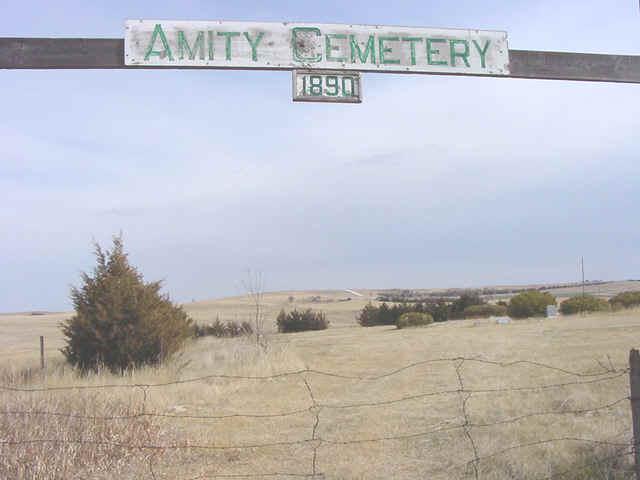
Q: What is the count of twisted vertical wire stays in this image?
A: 3